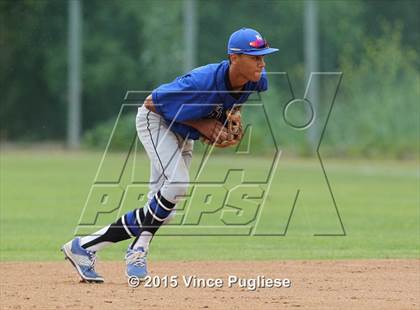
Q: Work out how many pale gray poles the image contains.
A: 3